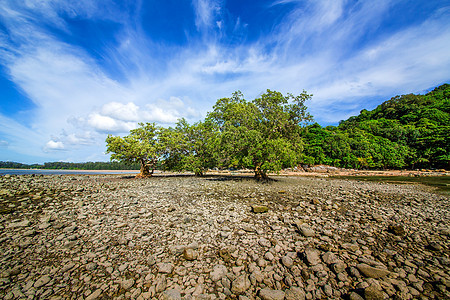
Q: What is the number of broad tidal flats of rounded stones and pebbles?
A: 1